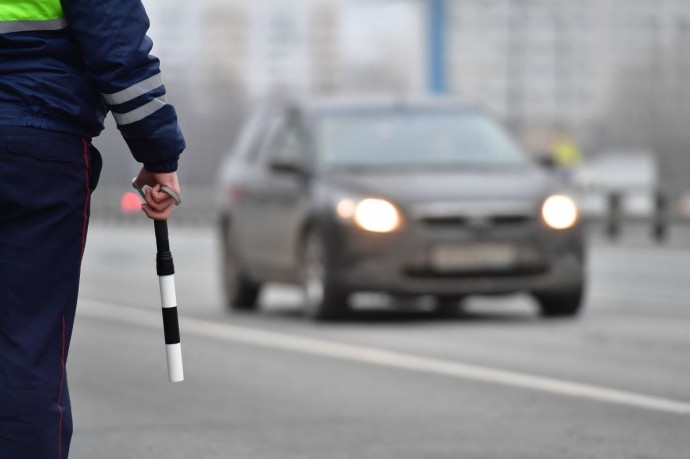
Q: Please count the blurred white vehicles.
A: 1